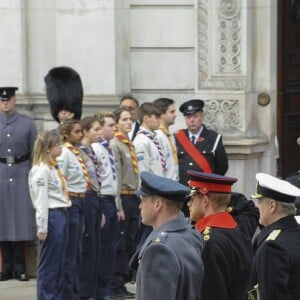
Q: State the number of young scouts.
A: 7